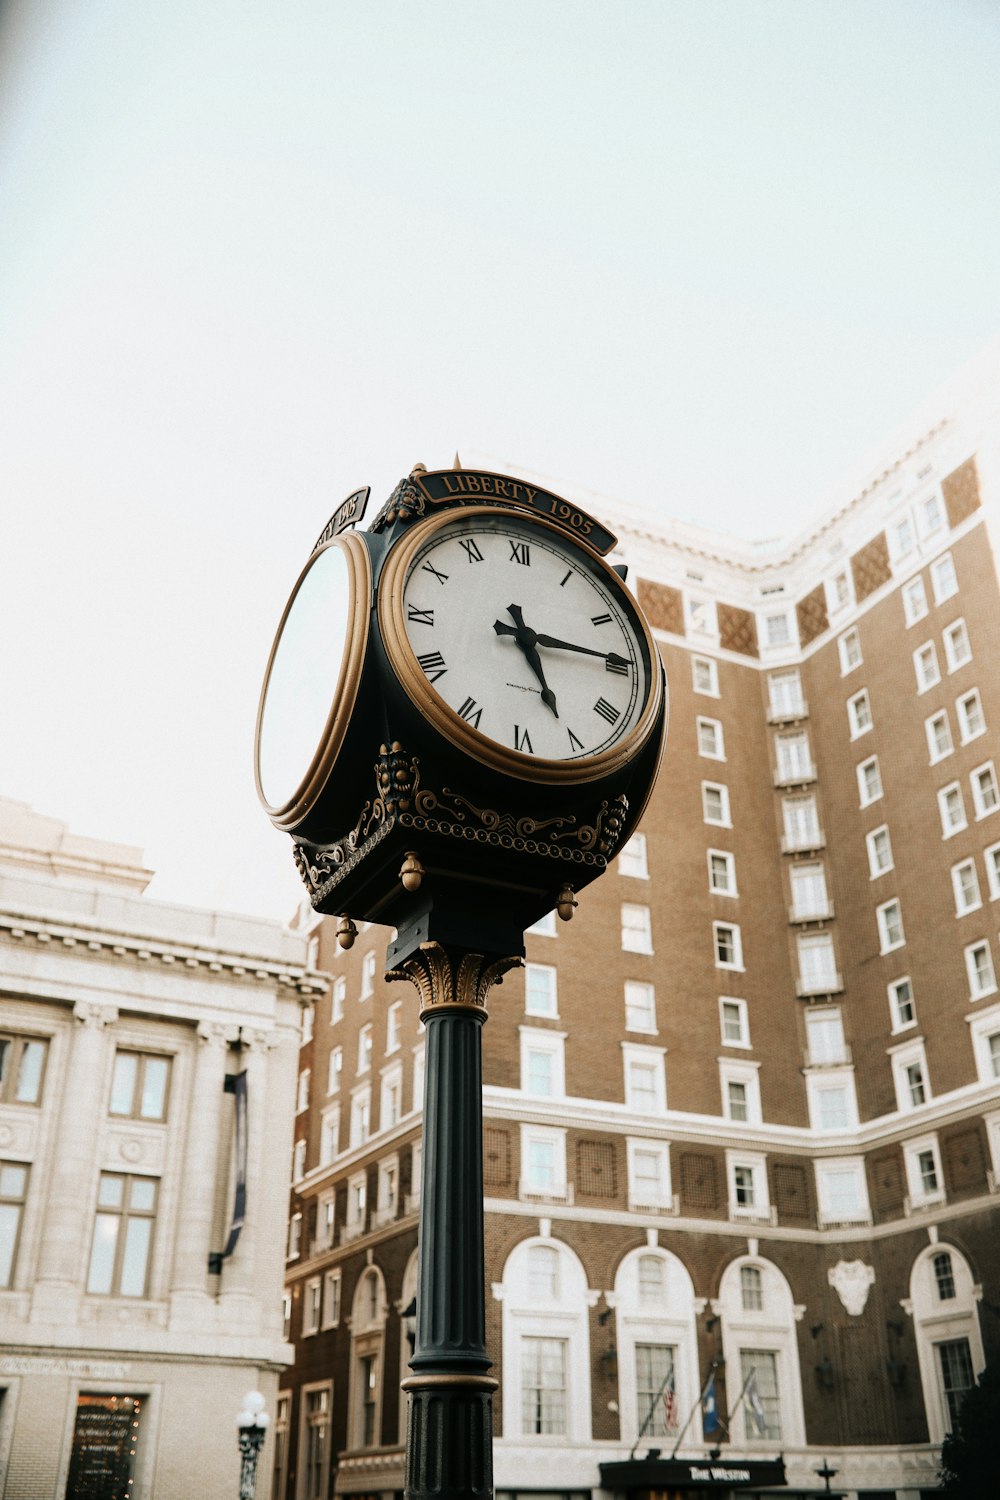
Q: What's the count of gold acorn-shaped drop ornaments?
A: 3